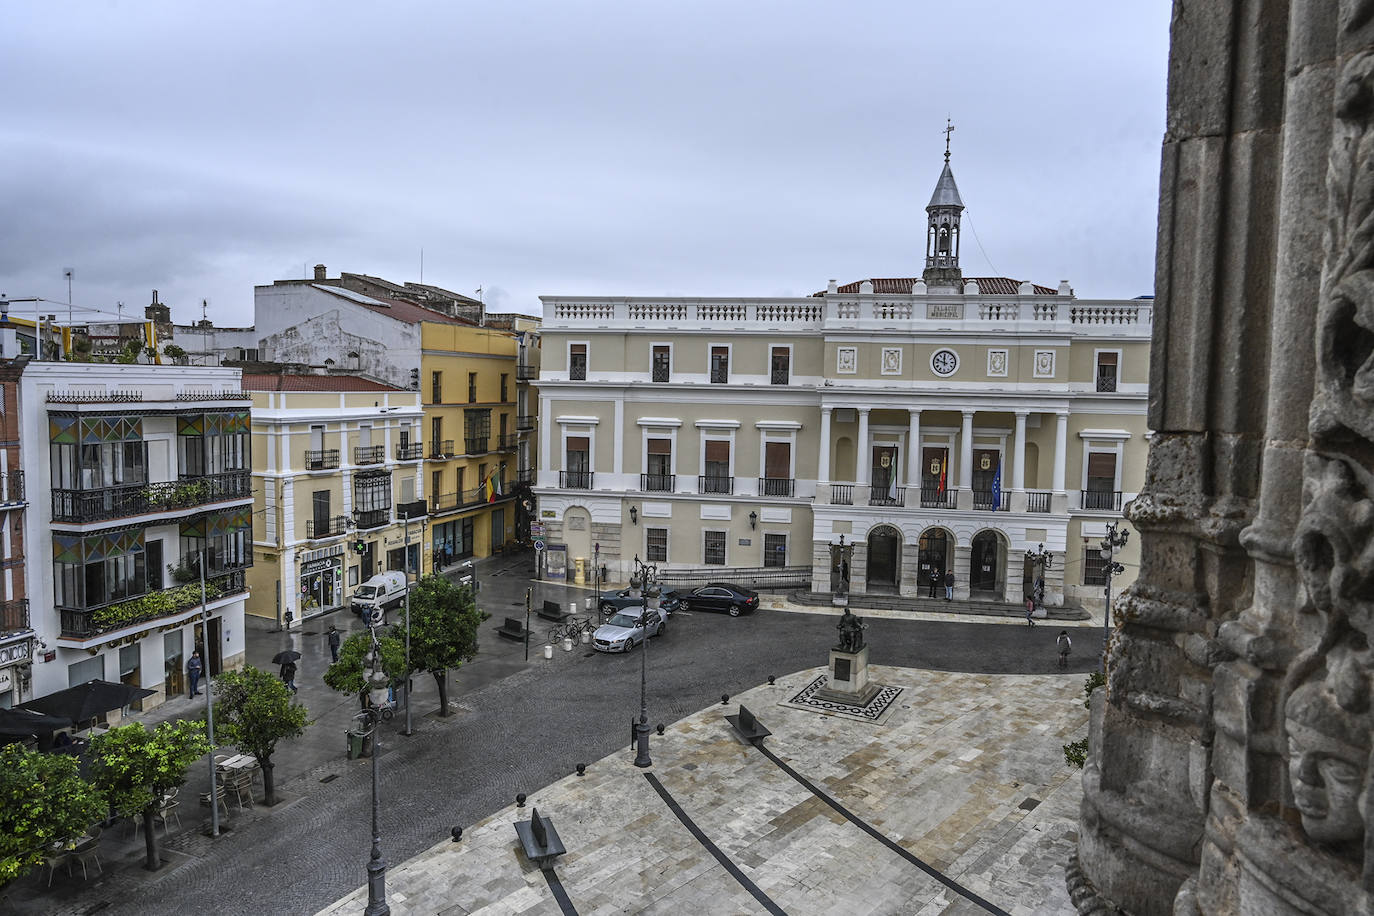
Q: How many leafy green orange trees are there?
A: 5